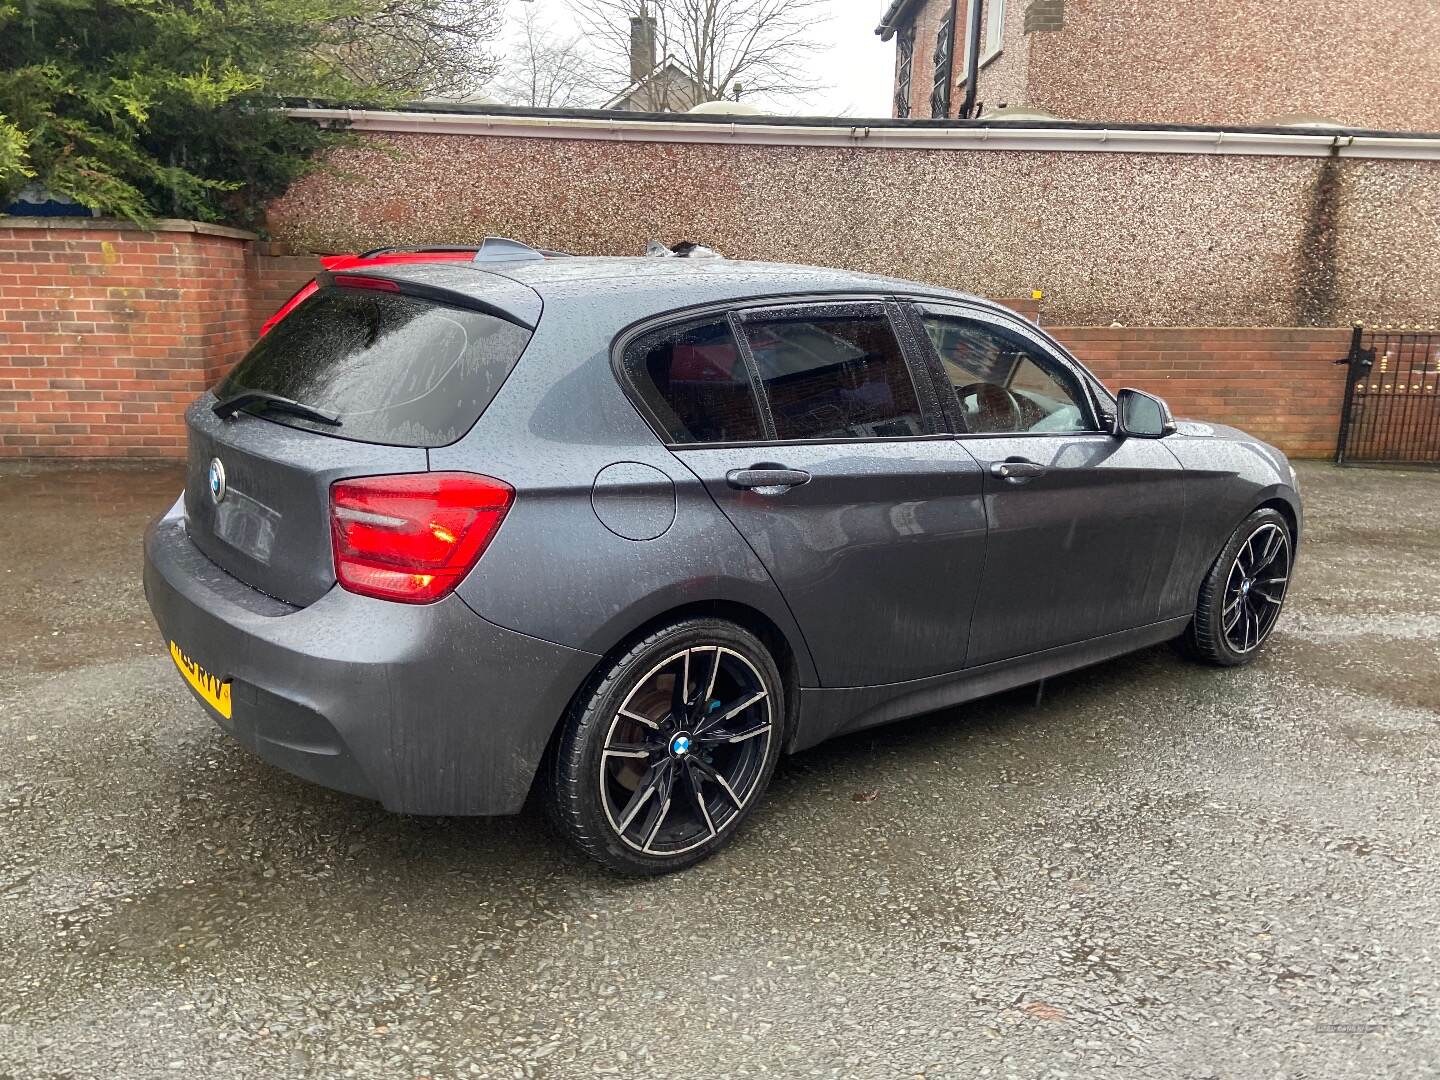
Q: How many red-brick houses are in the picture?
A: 1